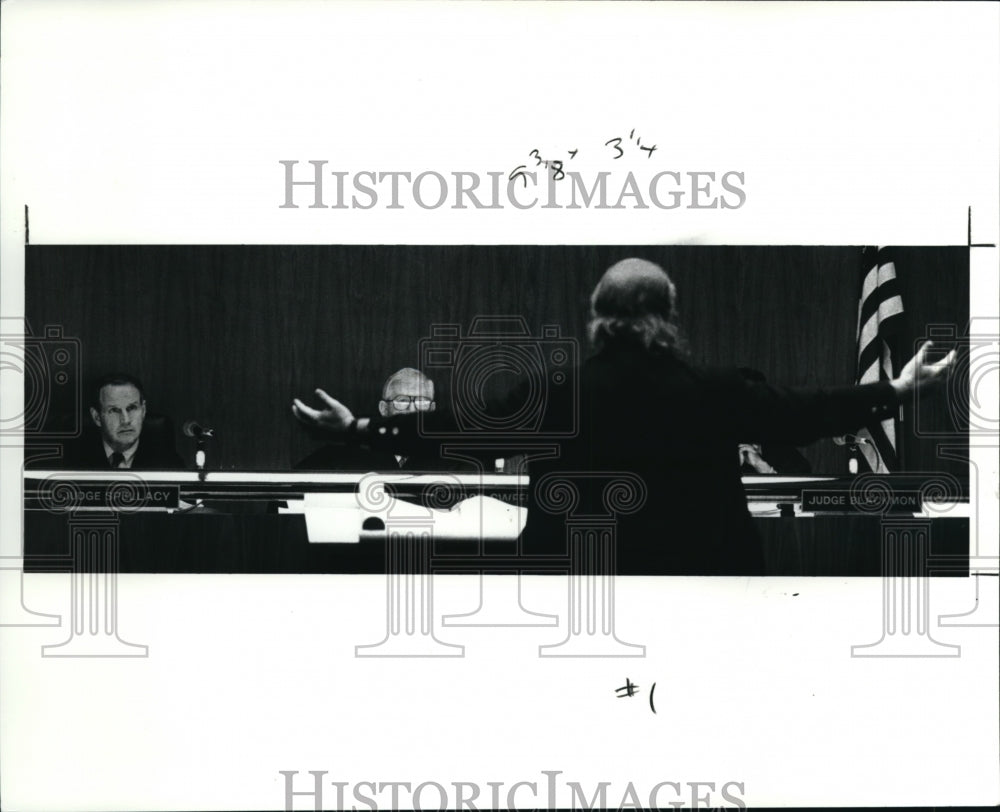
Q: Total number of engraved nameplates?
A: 3